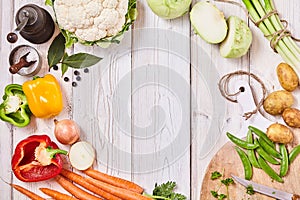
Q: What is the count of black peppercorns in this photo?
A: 6